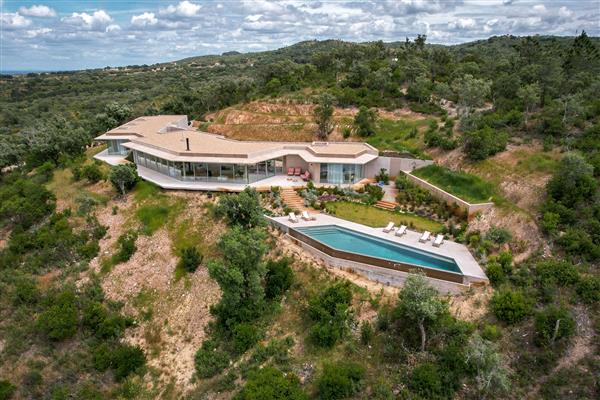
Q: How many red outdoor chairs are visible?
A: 3